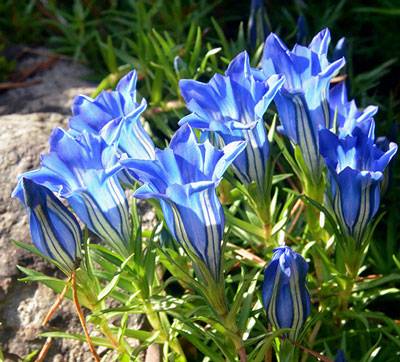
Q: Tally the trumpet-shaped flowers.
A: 7